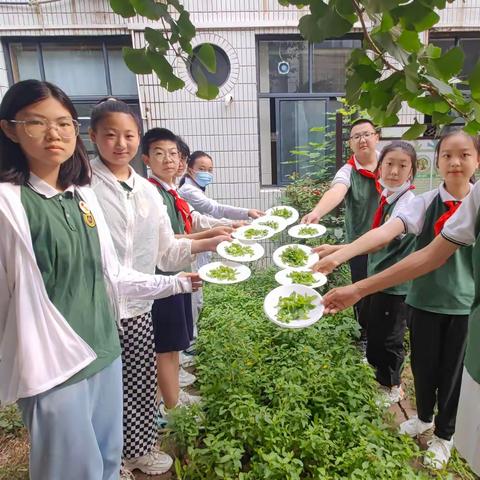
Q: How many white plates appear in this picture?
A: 9